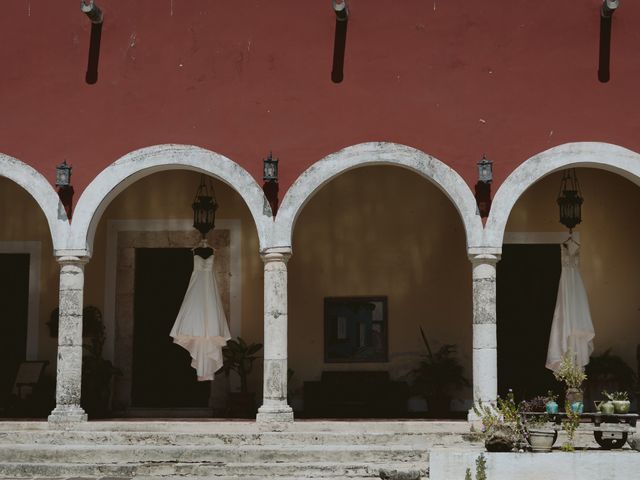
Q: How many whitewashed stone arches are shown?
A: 4